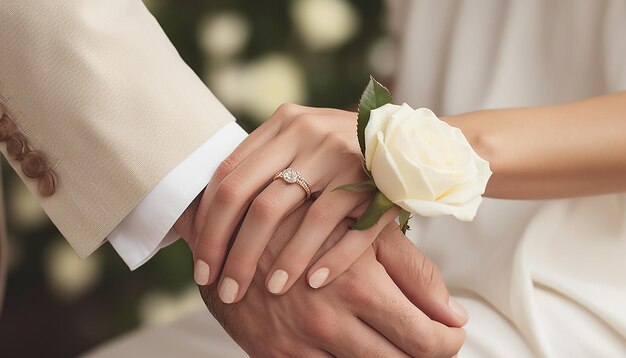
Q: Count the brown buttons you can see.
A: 4